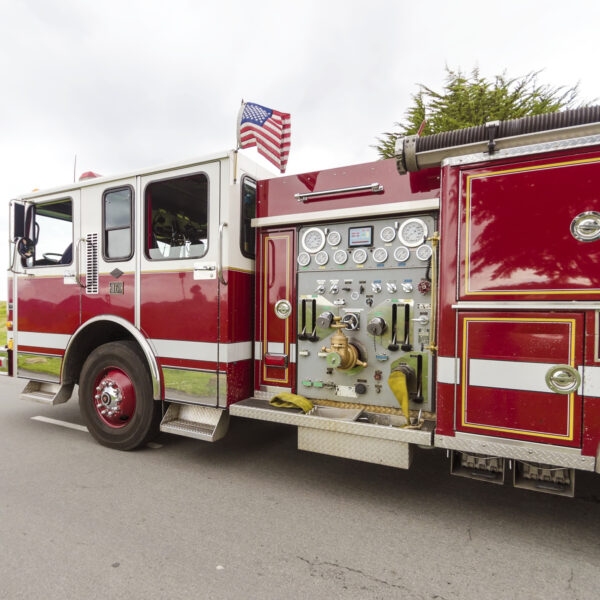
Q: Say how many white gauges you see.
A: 11